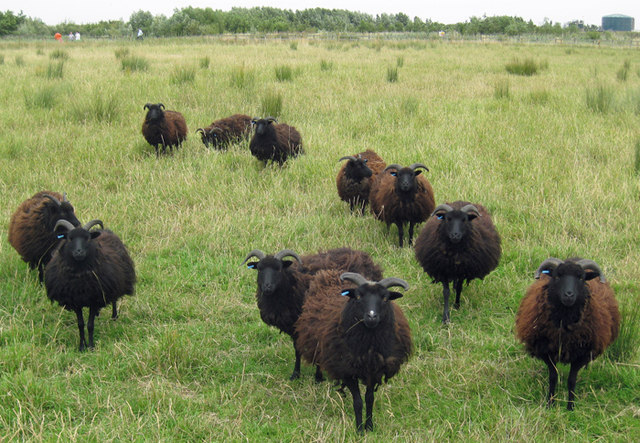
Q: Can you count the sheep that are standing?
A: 11